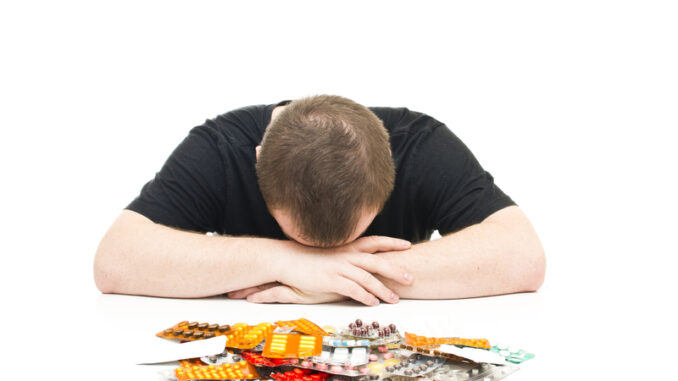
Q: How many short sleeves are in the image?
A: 2